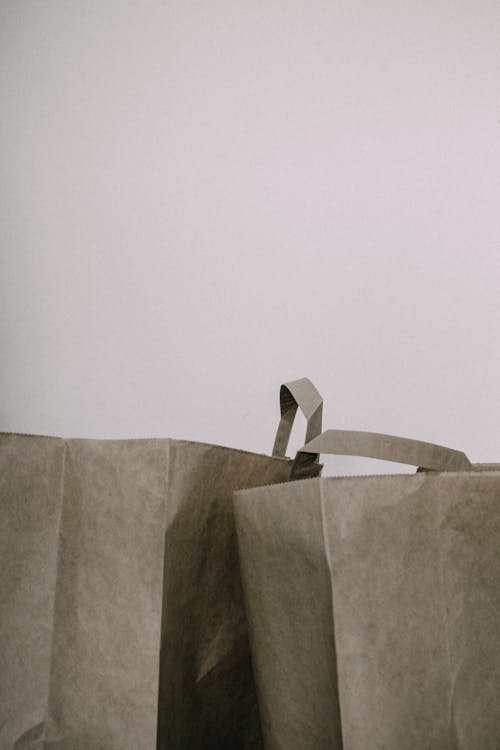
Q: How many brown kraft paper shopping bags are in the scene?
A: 2